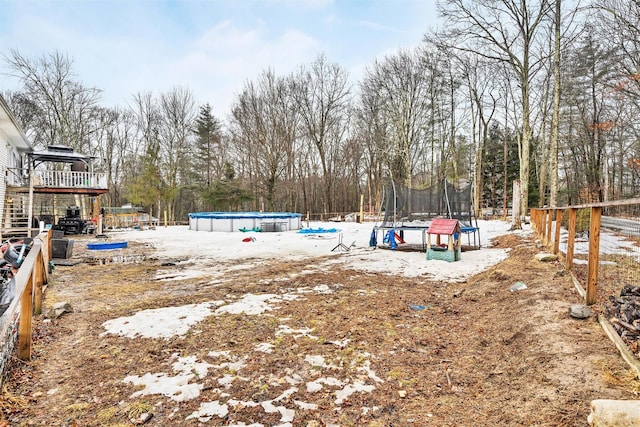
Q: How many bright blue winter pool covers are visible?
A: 1